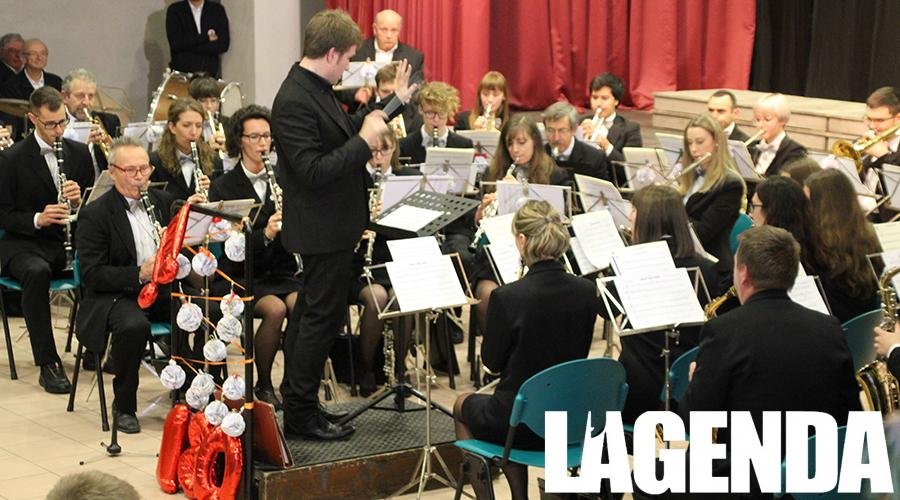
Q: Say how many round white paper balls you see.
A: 14